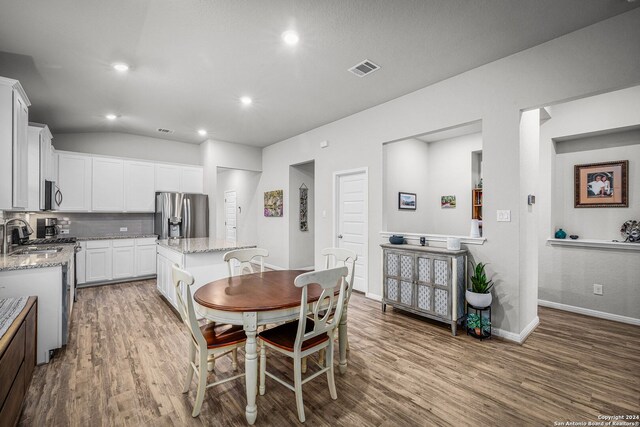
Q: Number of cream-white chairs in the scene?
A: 4